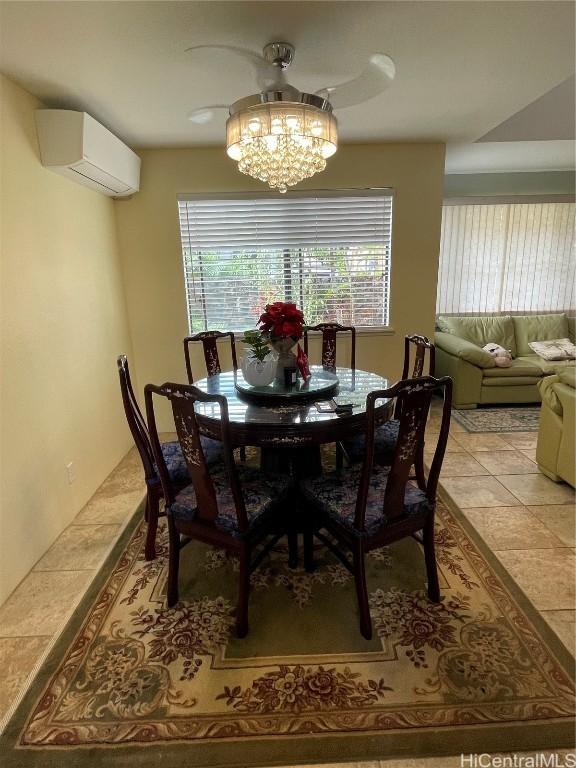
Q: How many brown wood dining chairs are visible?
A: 6